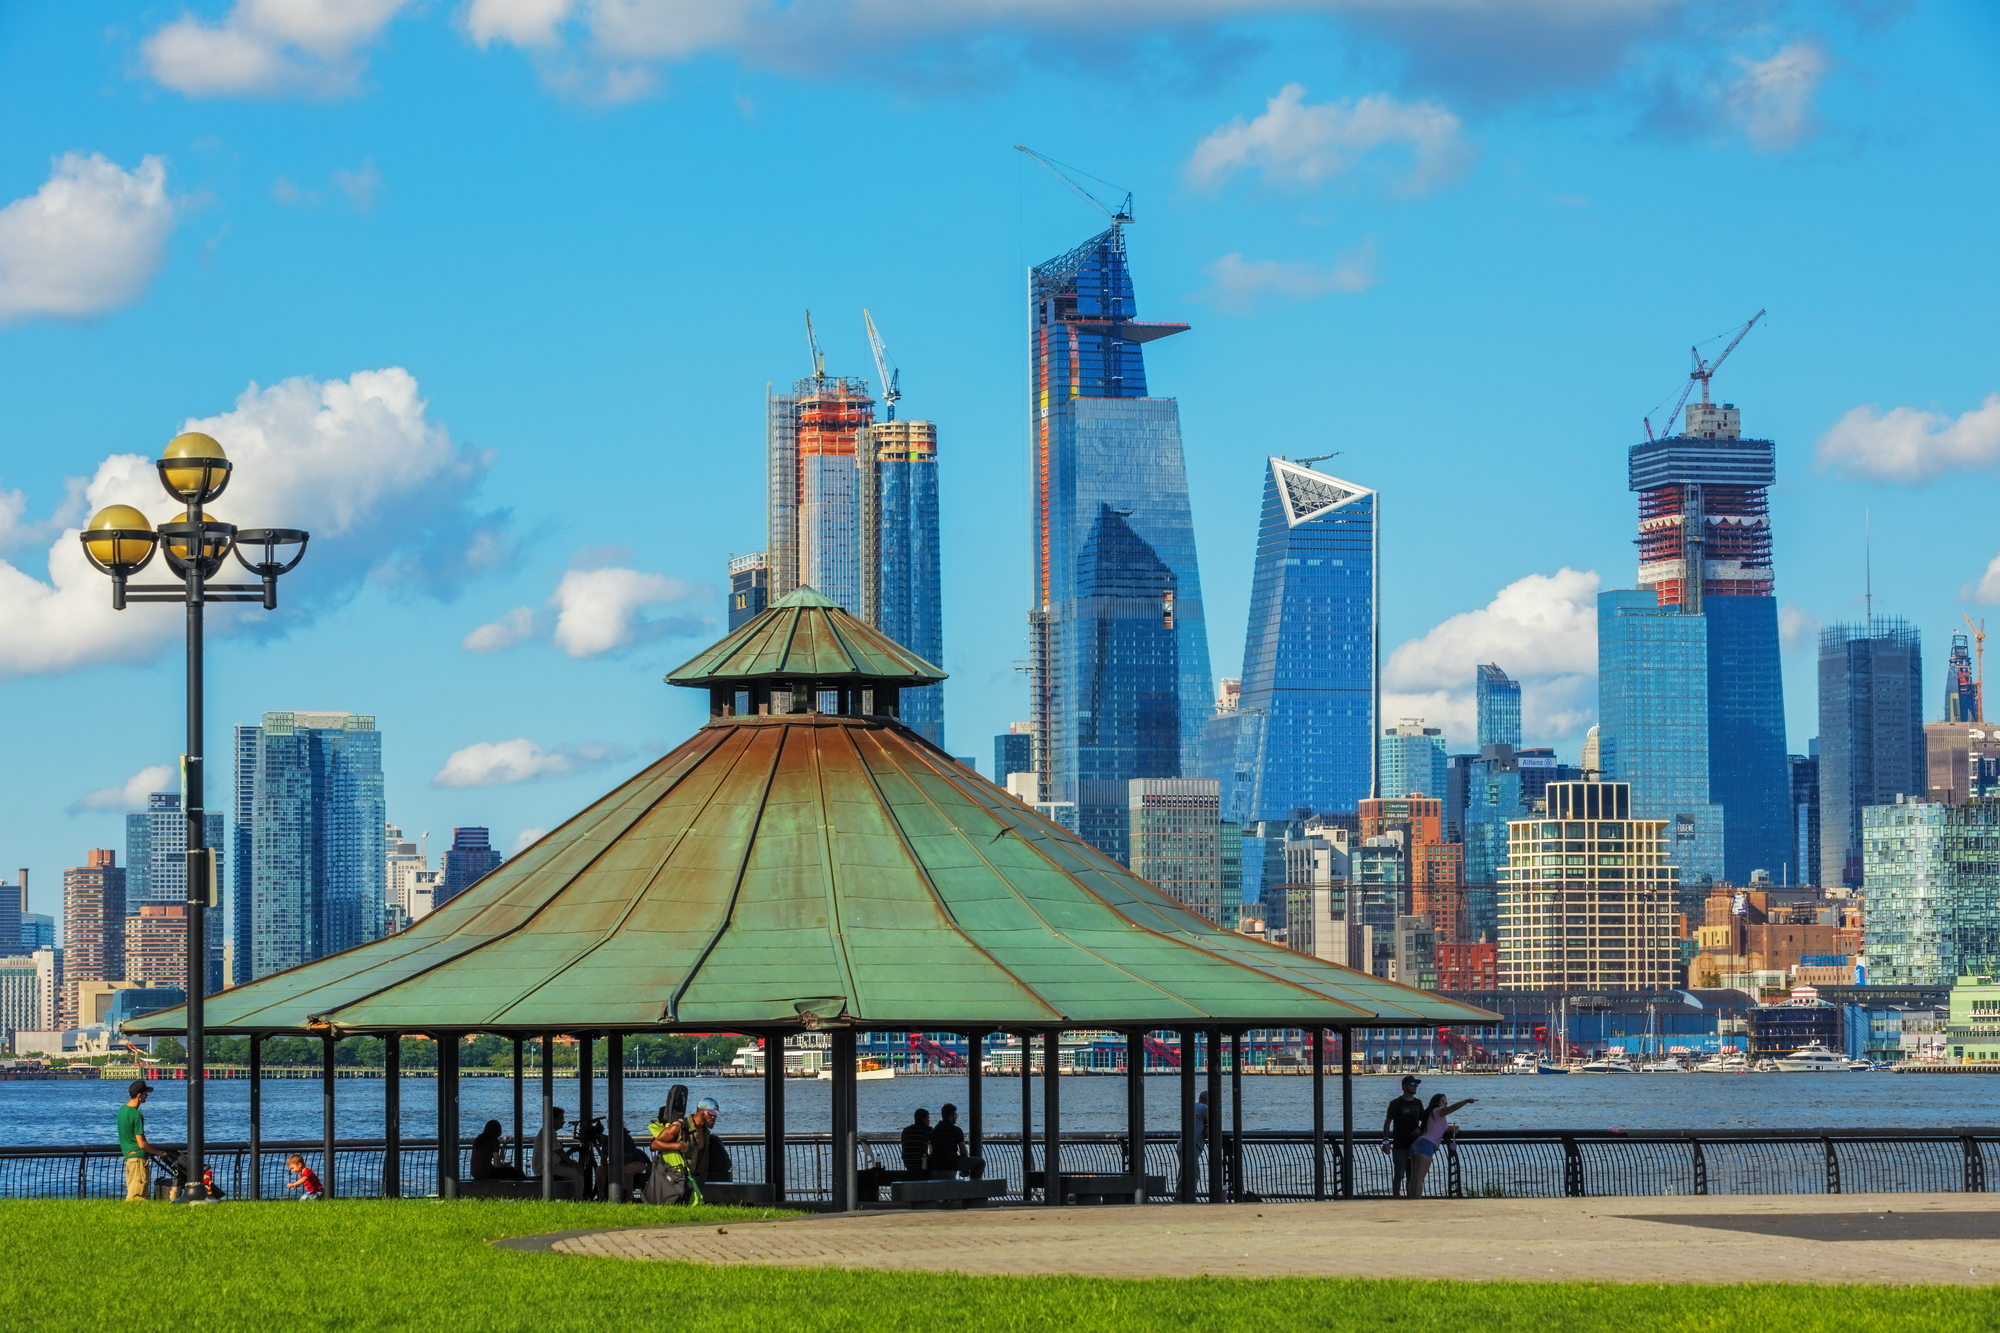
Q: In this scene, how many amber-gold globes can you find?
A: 3